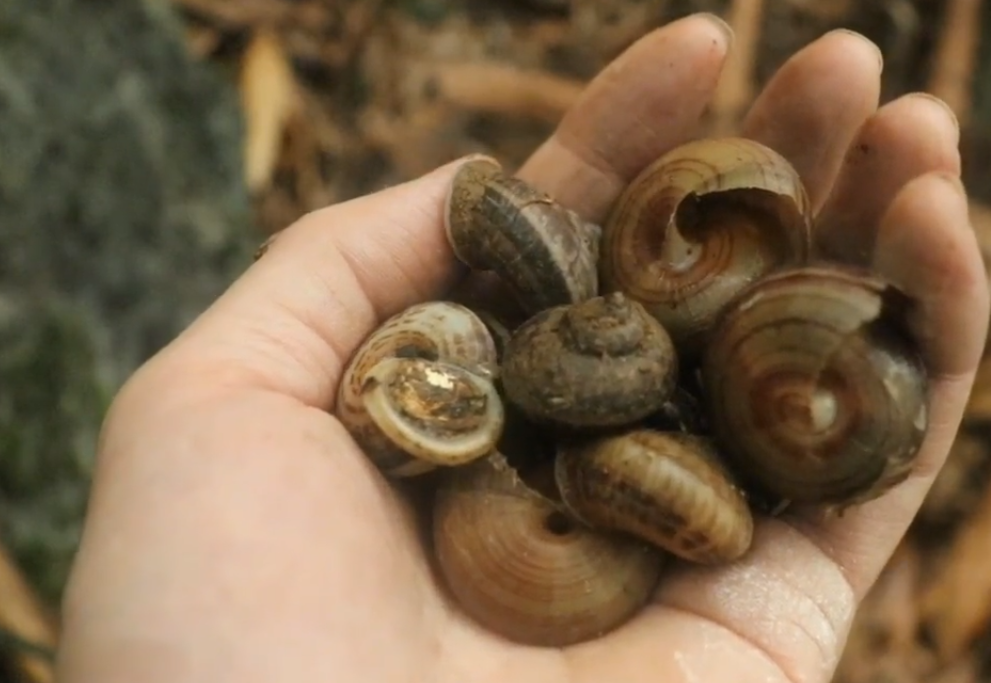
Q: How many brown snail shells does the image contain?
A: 7